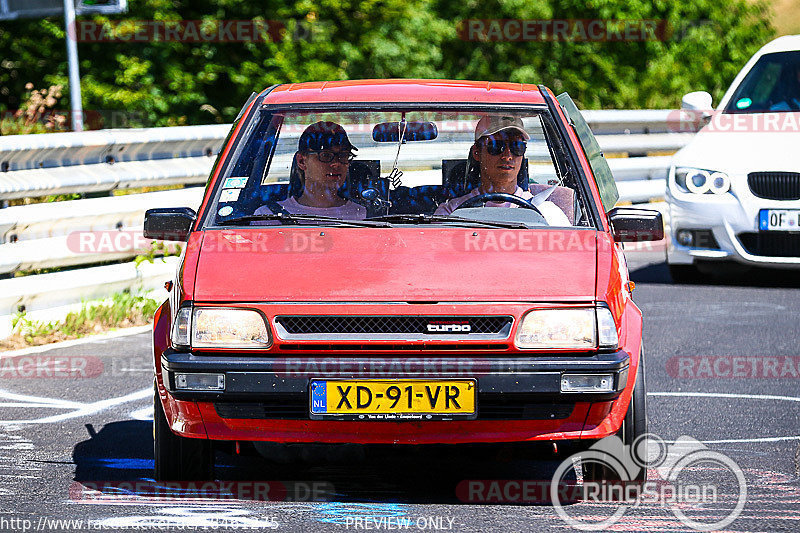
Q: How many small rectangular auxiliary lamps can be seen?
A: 2